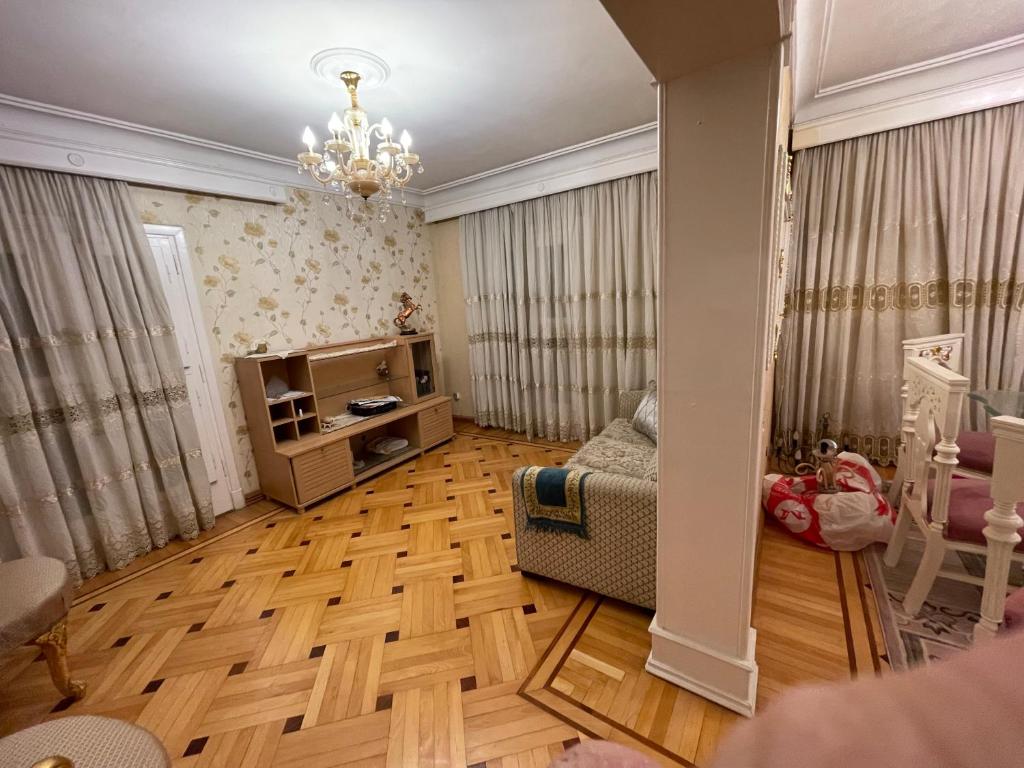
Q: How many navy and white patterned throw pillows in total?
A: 0